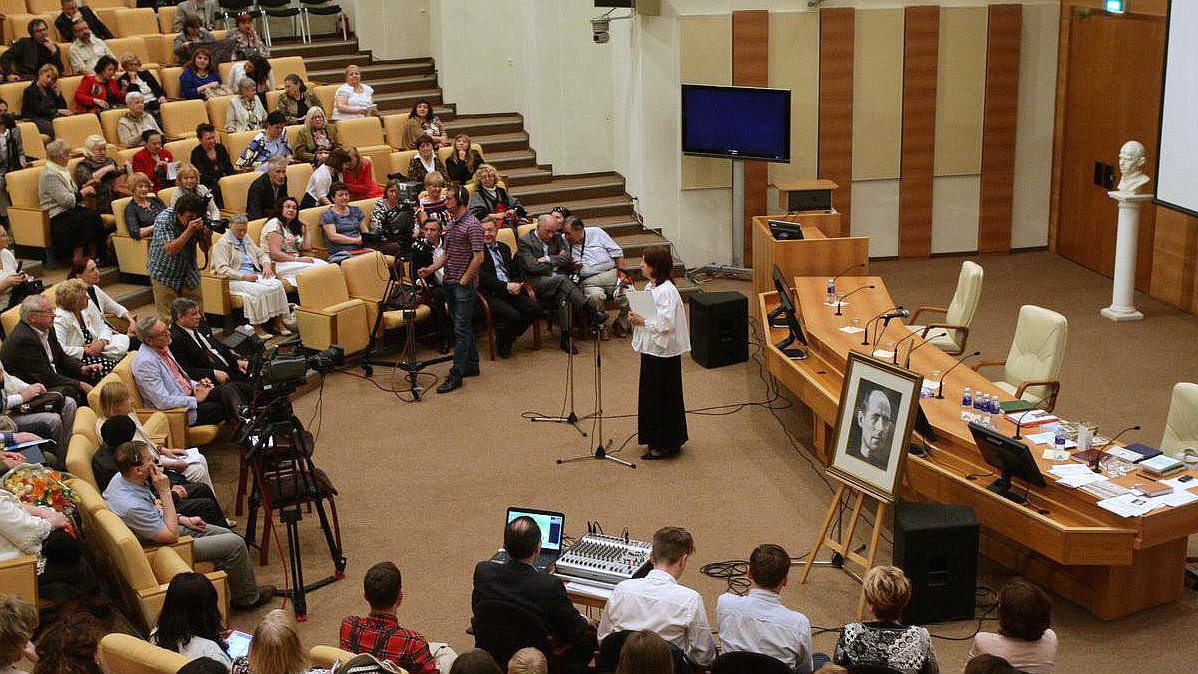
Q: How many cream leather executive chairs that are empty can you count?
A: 3